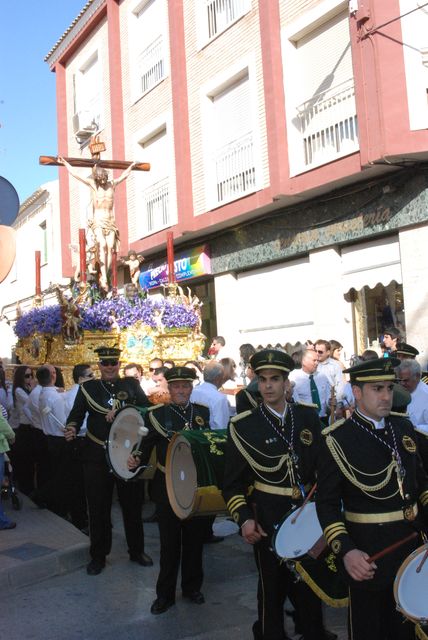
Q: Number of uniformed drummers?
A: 4